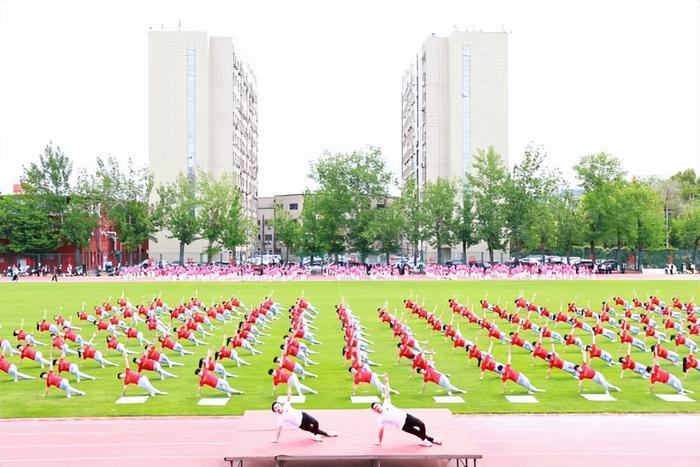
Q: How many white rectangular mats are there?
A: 8